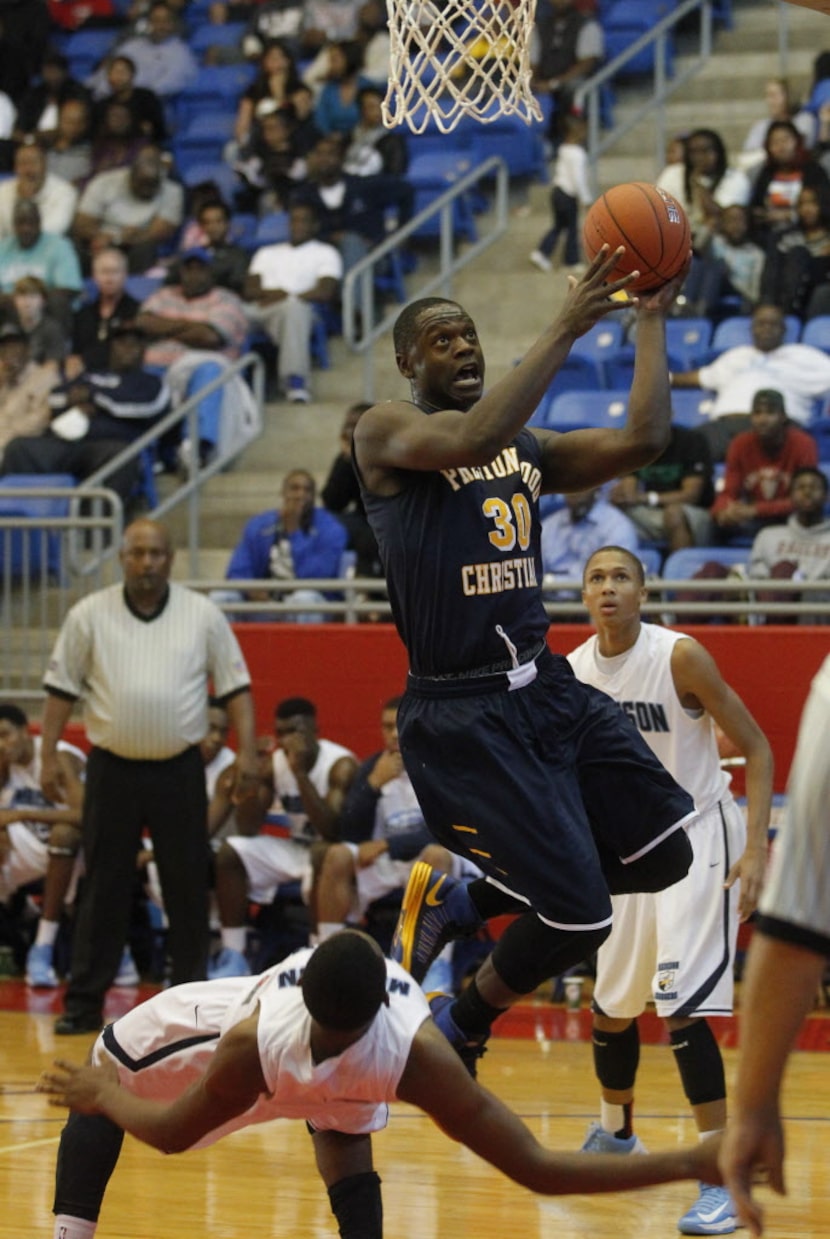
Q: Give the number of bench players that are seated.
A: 4